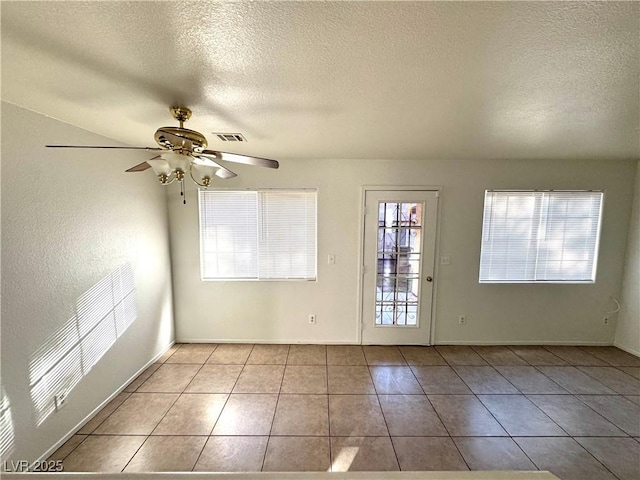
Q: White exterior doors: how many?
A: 1